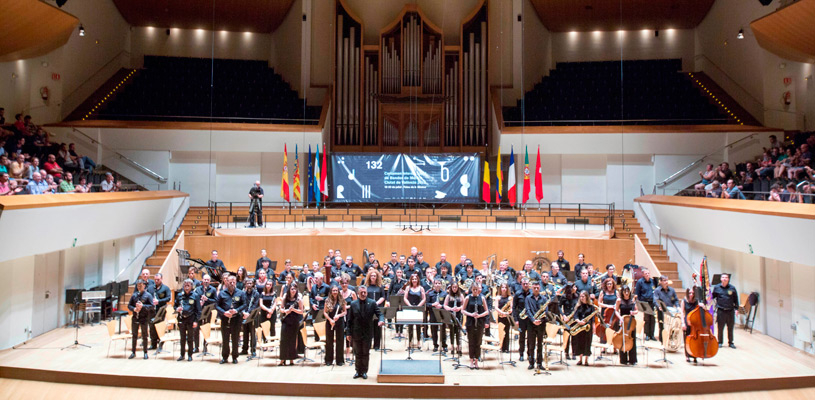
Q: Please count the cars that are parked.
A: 0